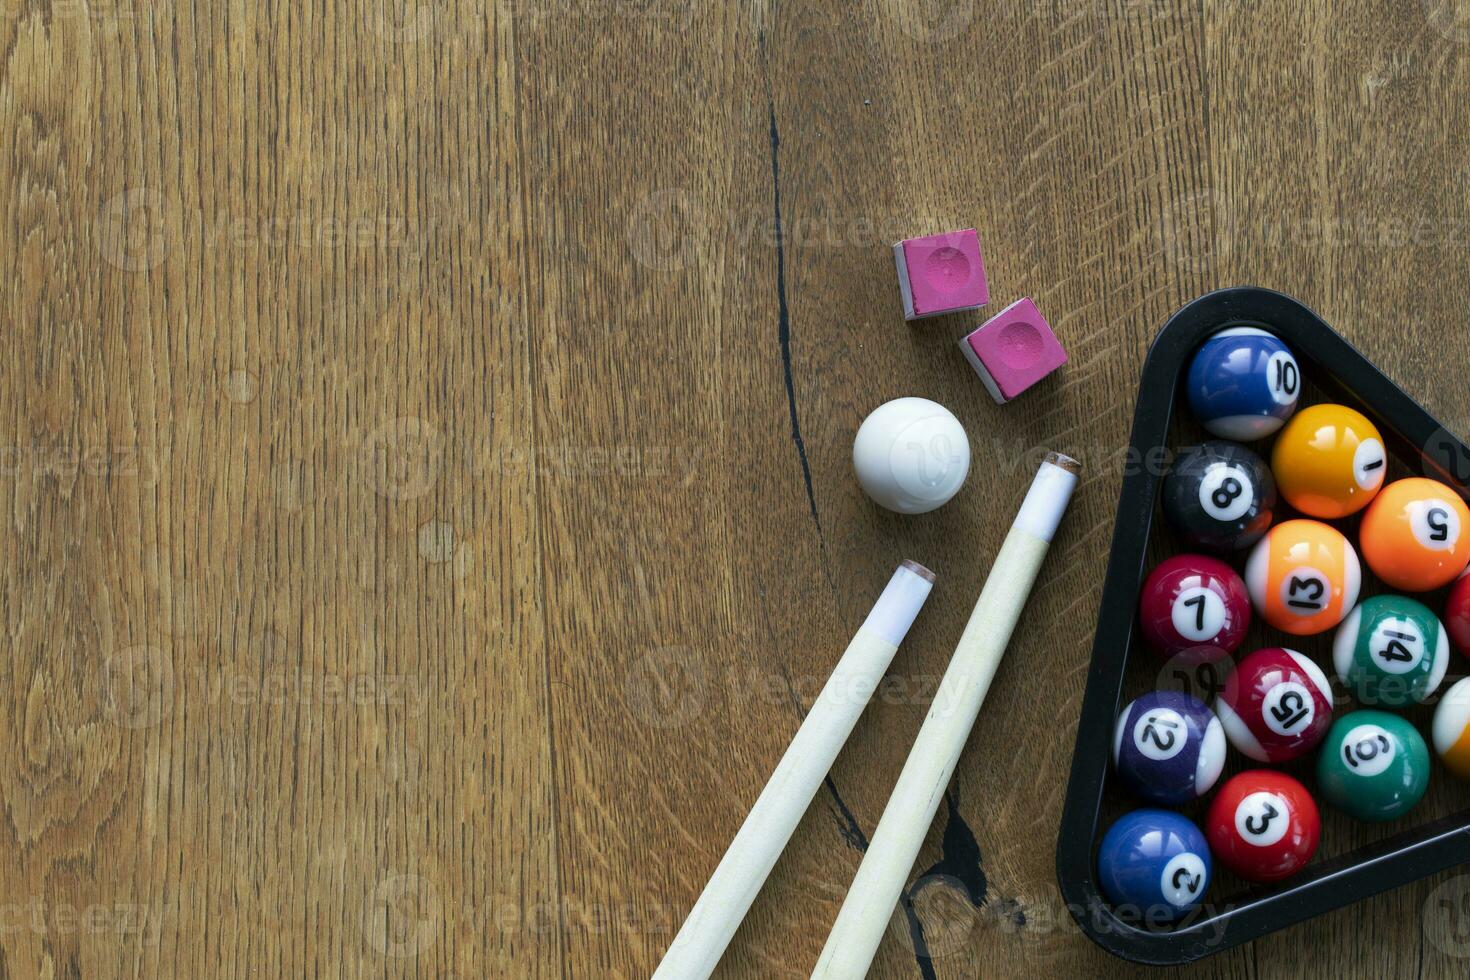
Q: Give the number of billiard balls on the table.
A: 15